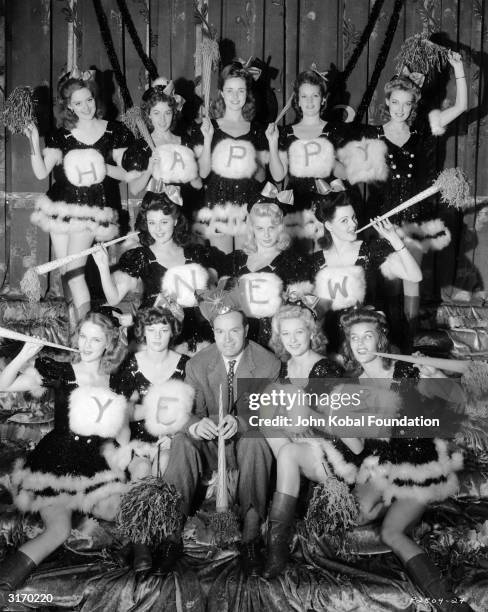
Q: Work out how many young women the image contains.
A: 12